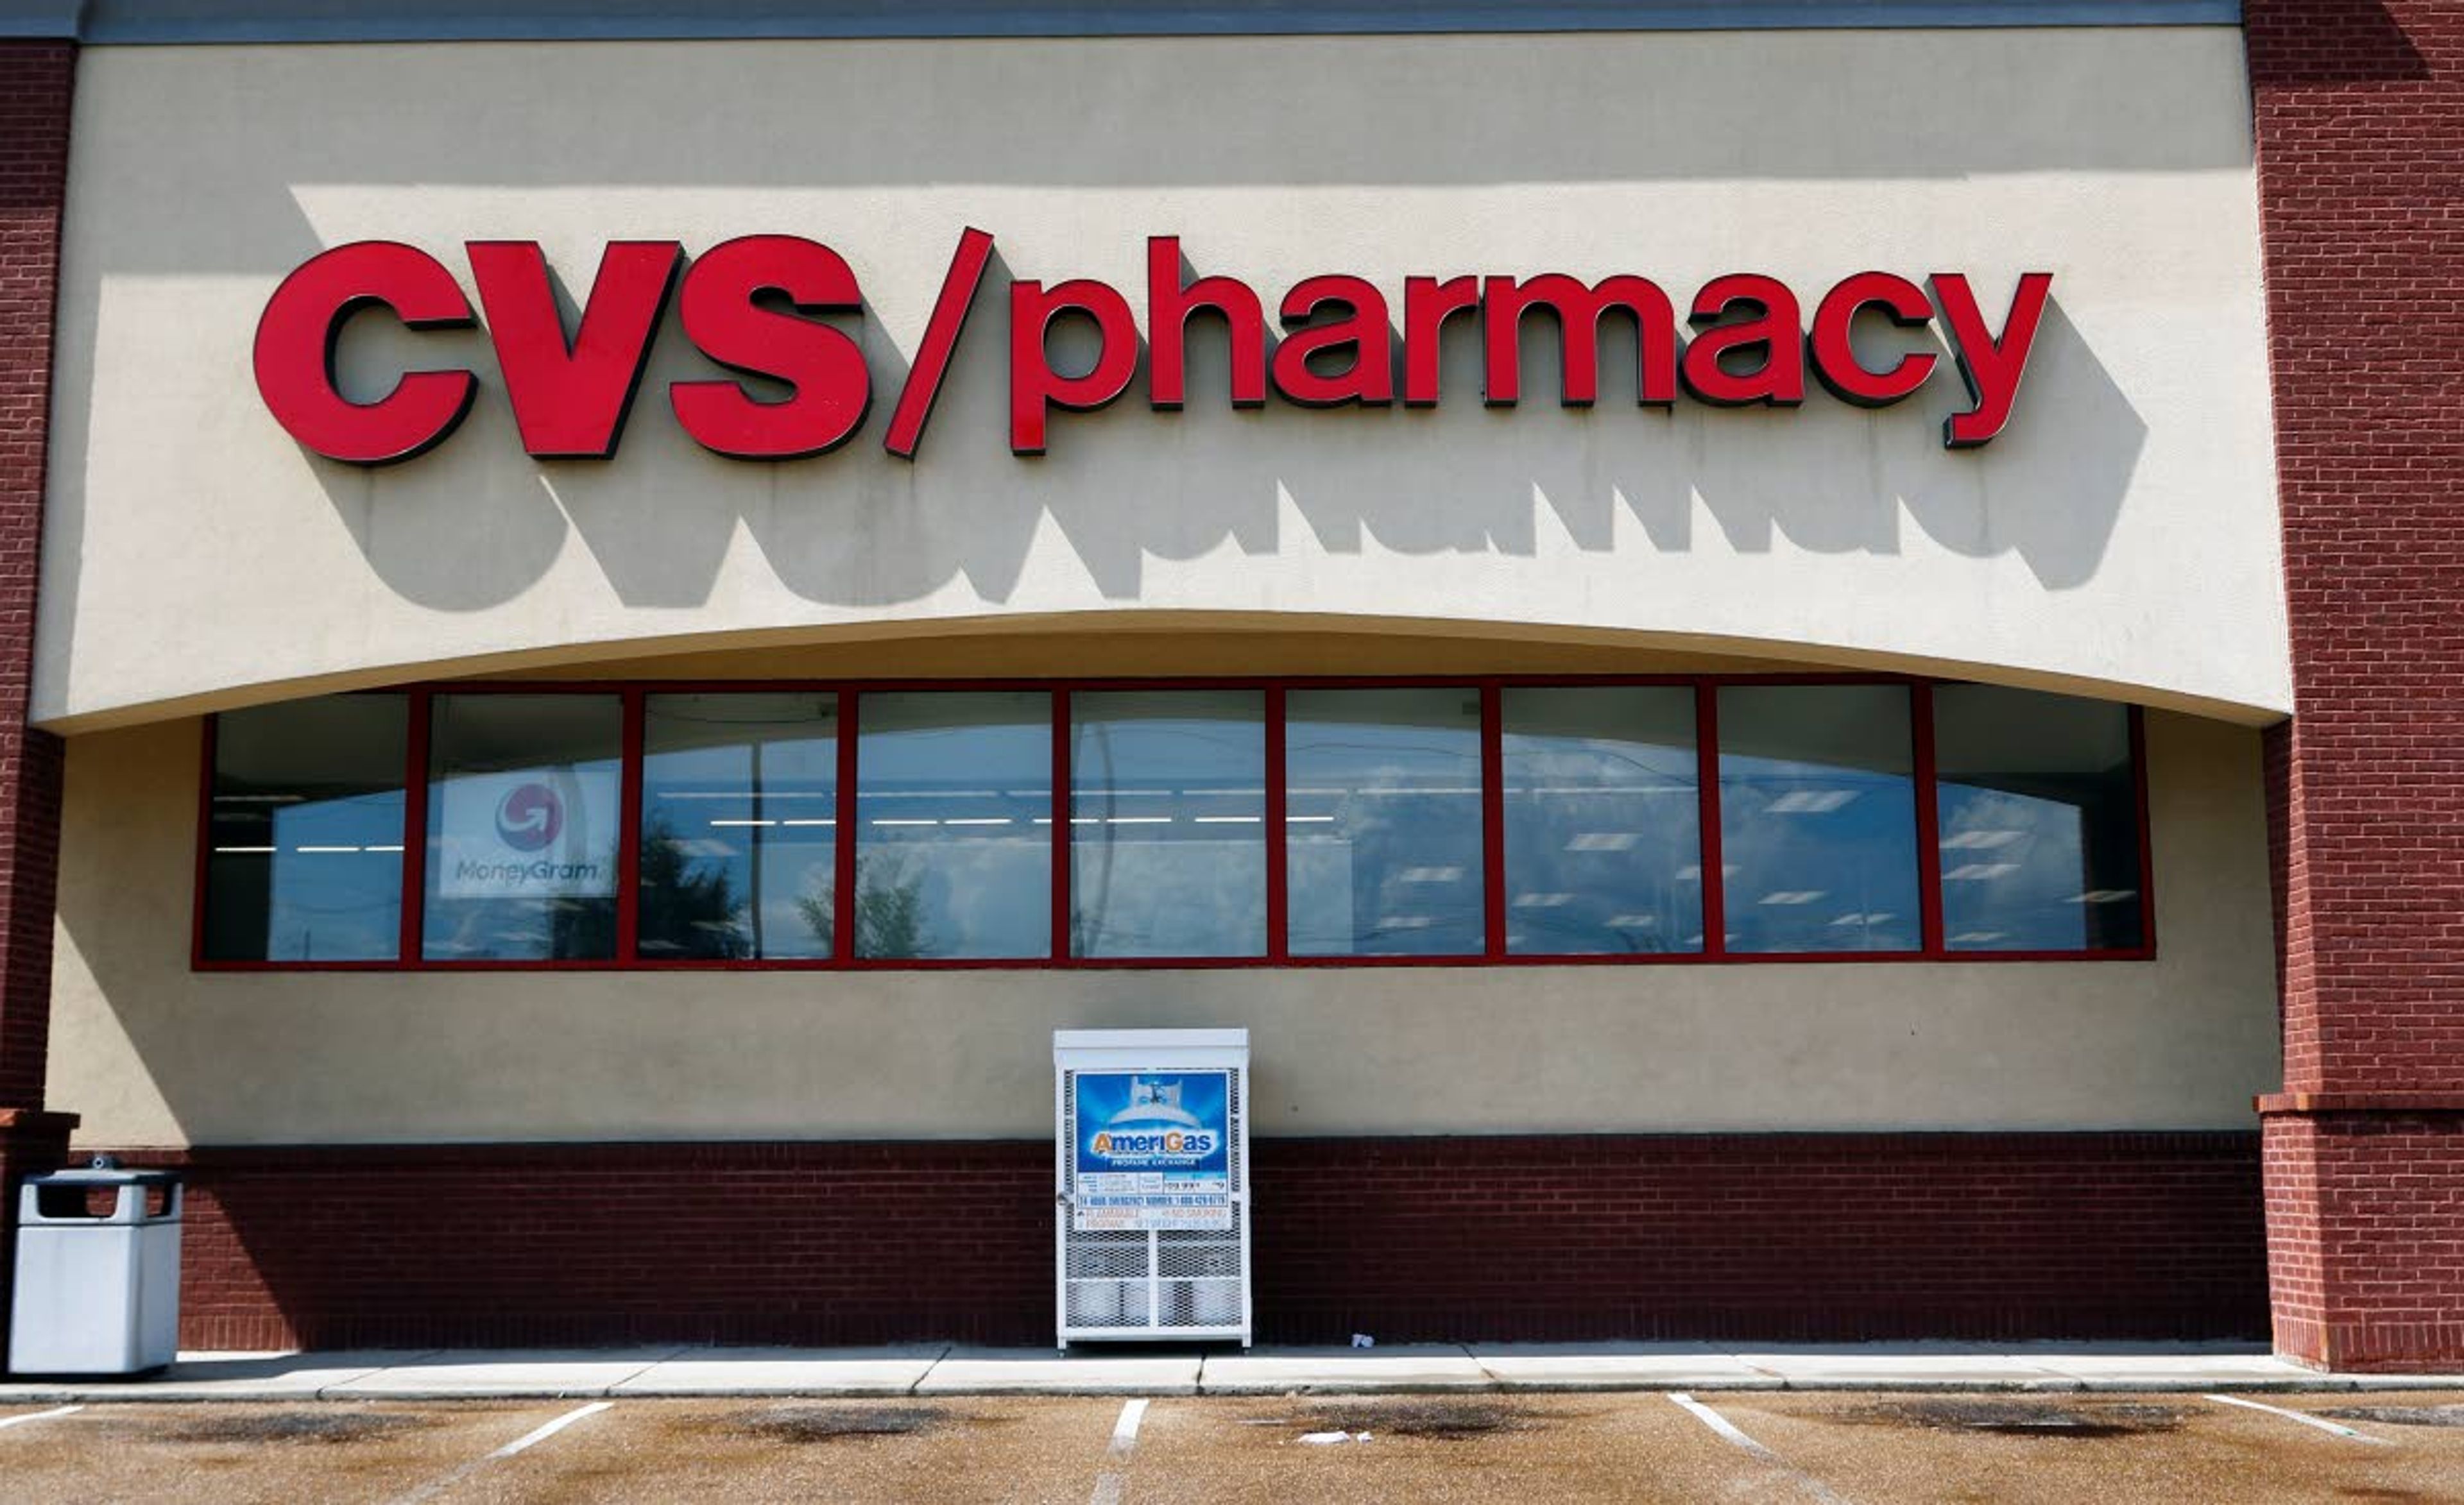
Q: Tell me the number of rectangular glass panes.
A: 9